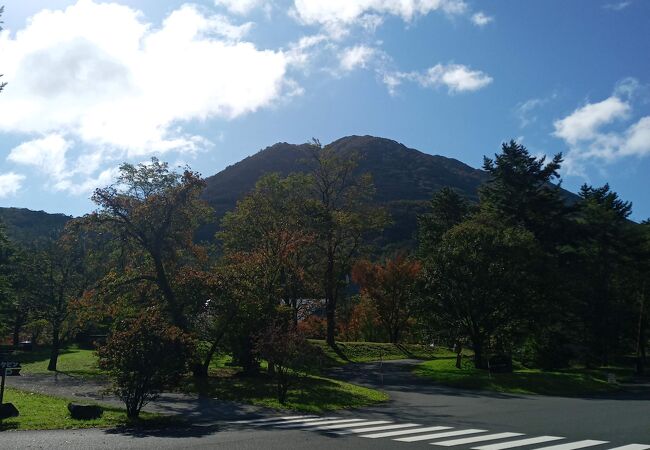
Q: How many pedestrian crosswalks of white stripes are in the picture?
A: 1